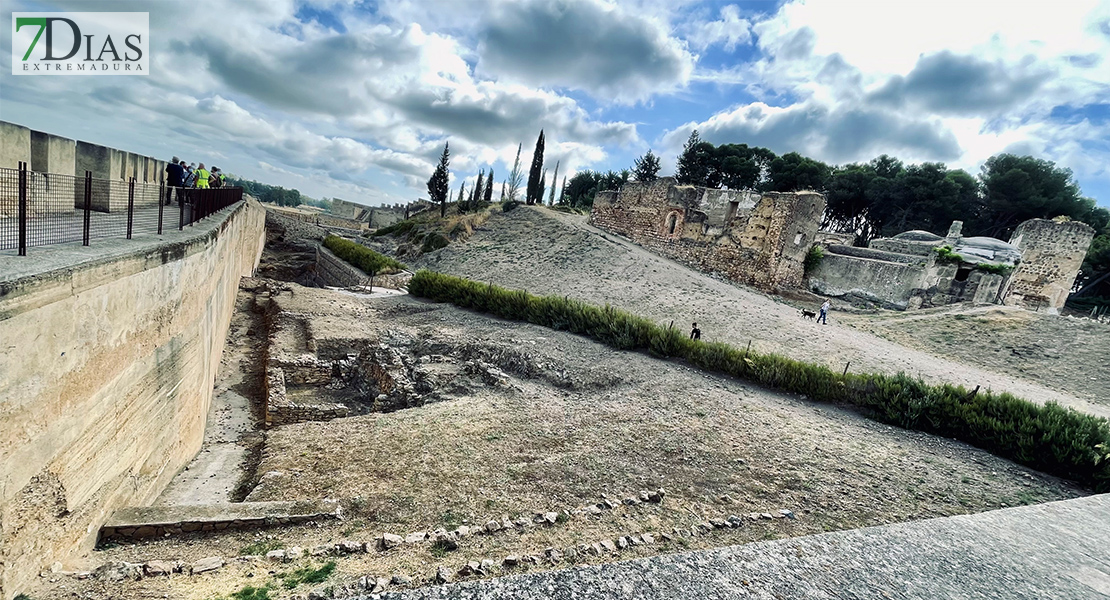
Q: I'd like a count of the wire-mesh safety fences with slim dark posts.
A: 1